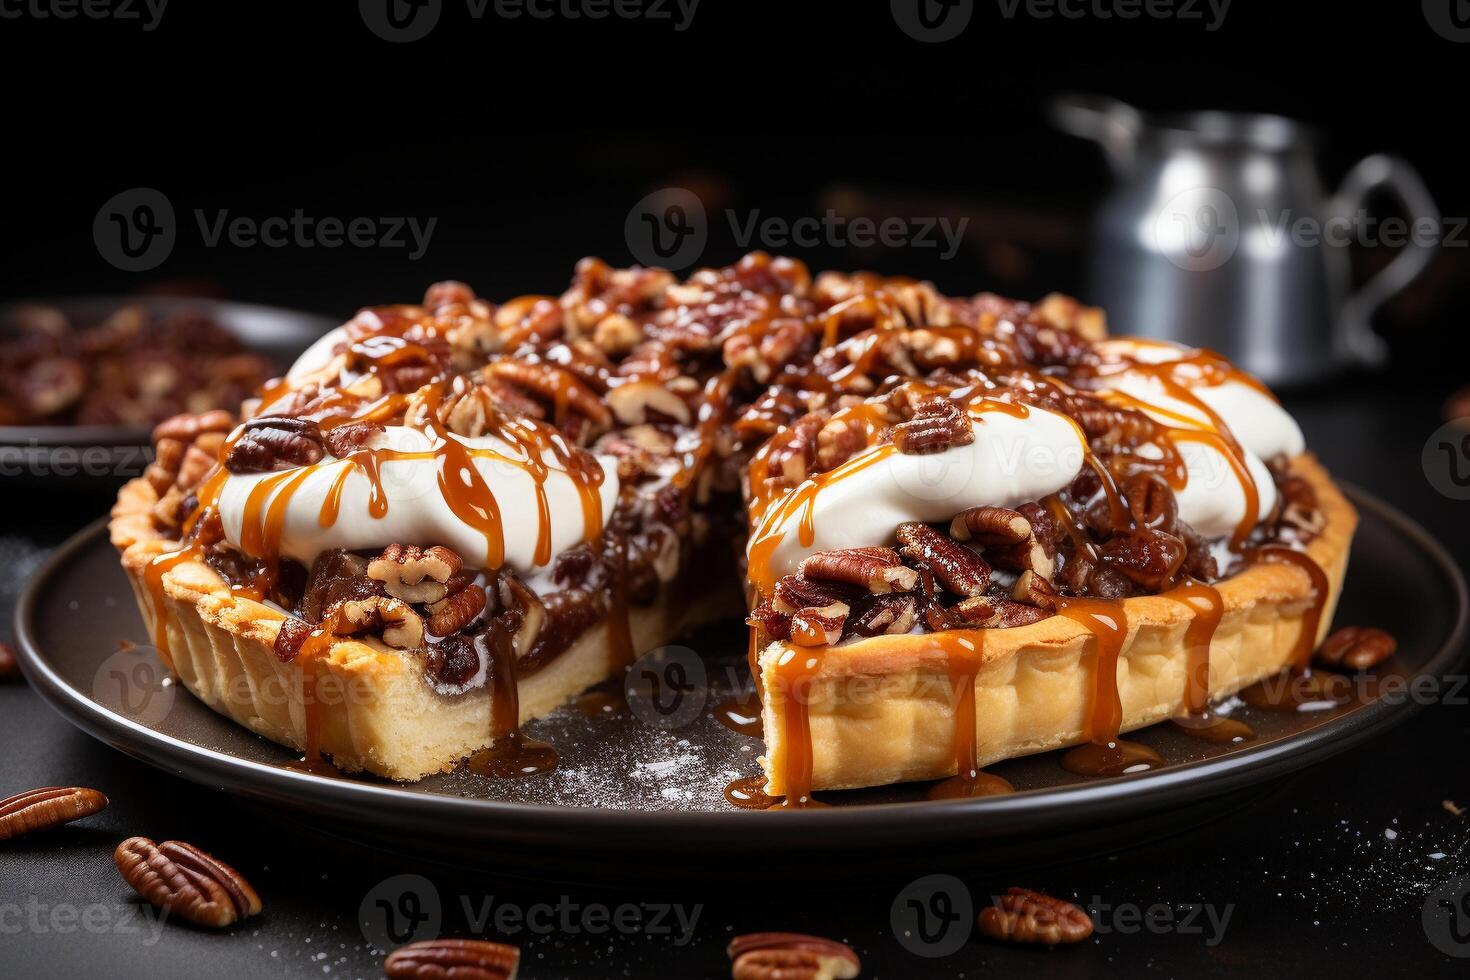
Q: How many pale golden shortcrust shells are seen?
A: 1